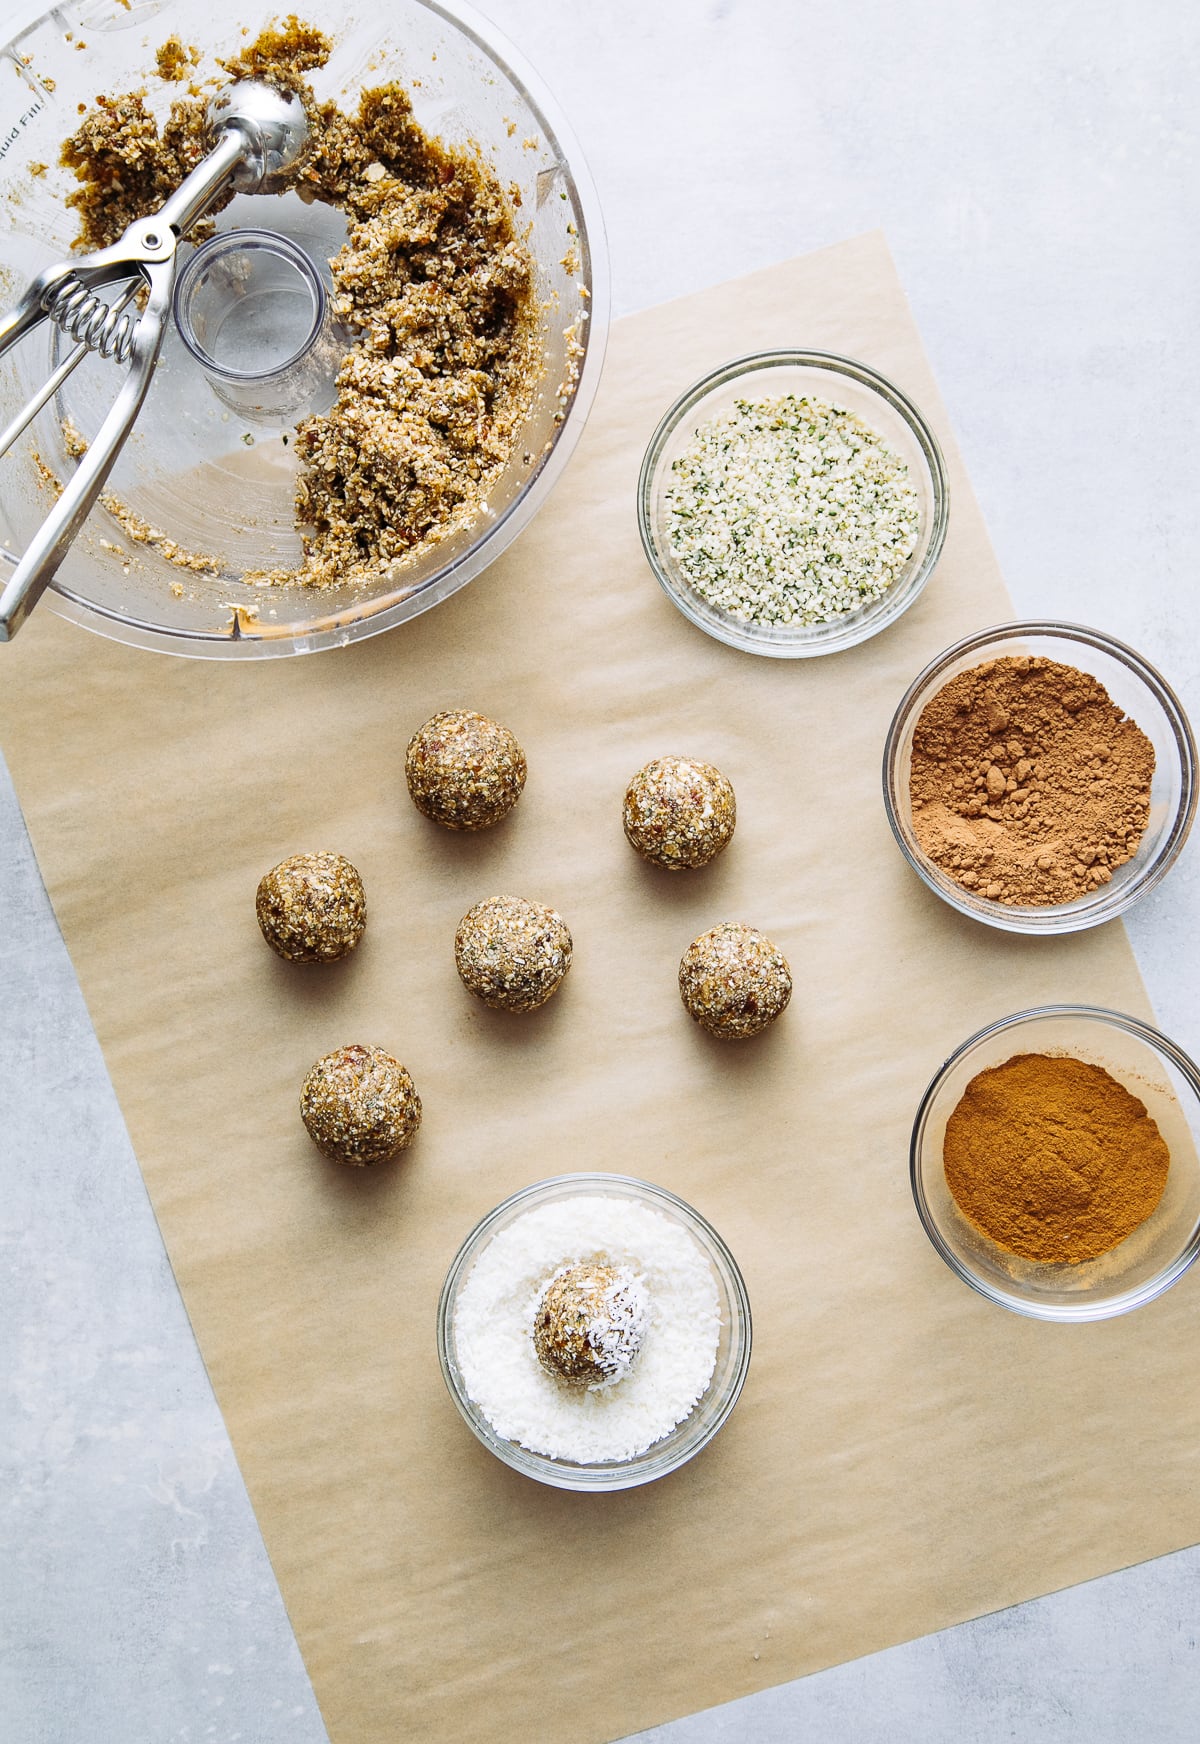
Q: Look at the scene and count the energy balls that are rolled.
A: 7